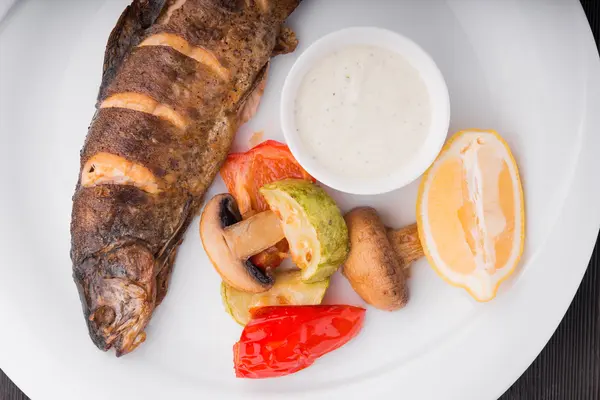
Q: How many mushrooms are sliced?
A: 1